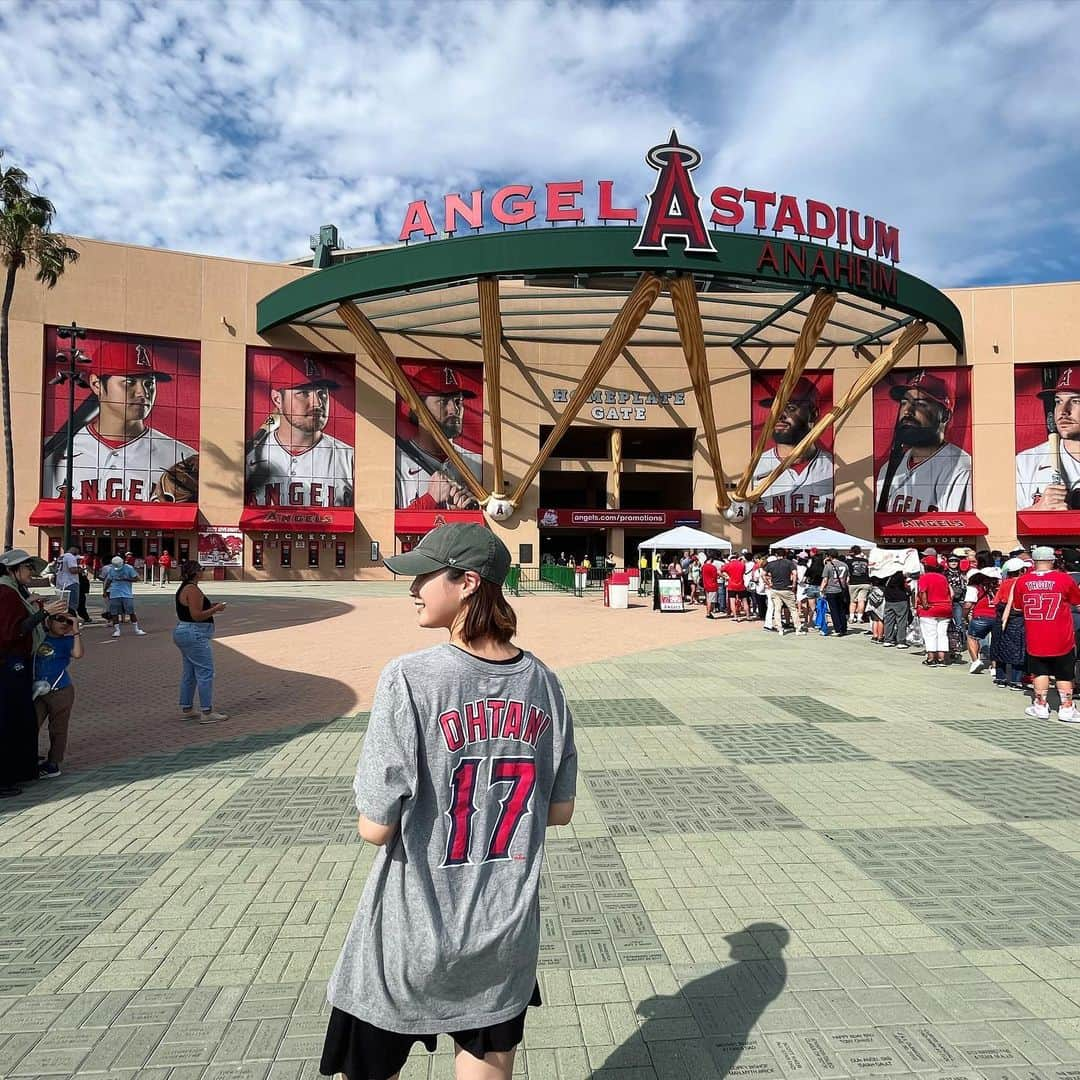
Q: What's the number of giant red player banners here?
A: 6